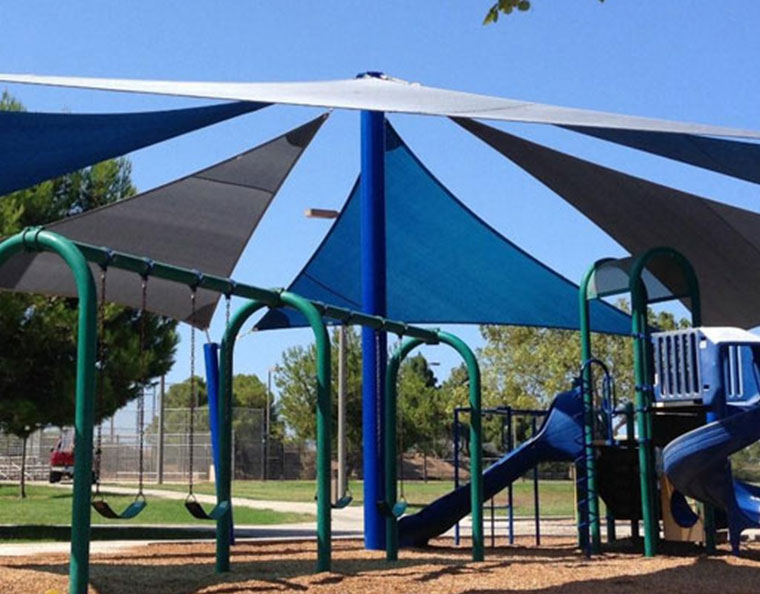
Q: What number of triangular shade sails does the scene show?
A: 6